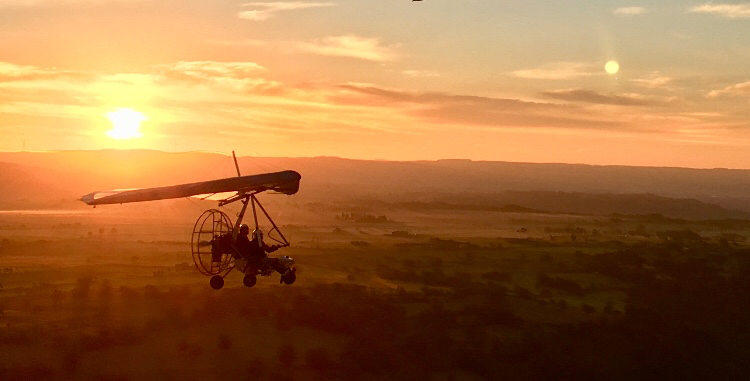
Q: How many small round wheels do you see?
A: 3